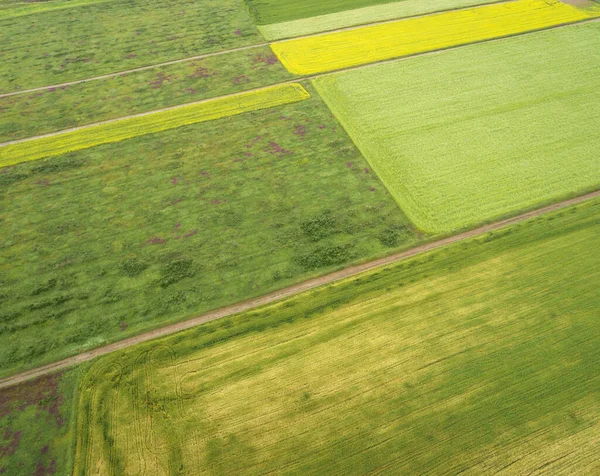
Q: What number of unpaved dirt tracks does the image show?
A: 3